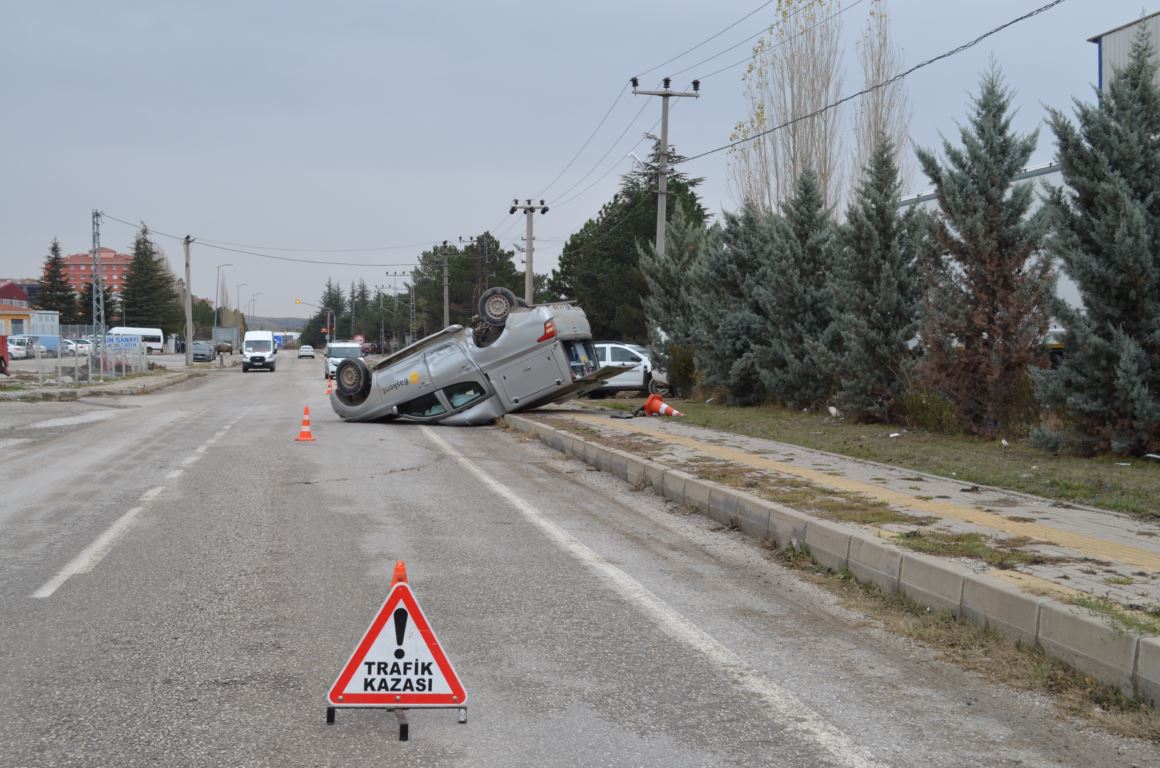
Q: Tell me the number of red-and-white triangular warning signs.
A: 1